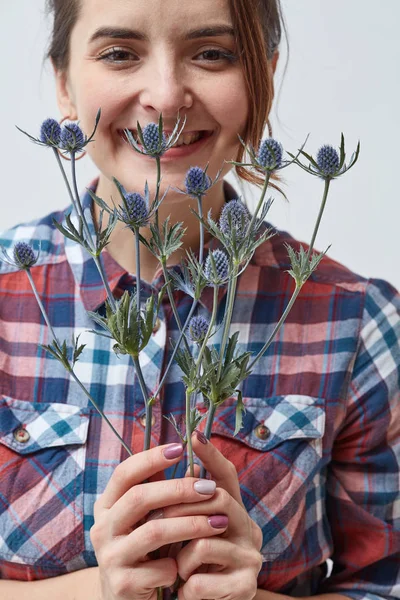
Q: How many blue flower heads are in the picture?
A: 11